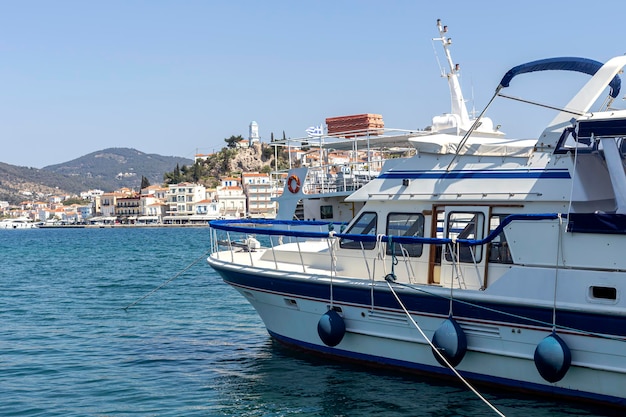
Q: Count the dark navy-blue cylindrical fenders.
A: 3